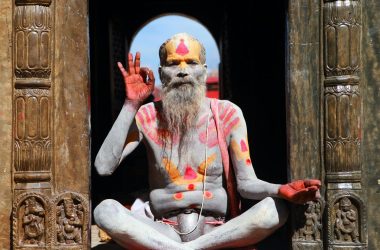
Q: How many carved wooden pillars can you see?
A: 2